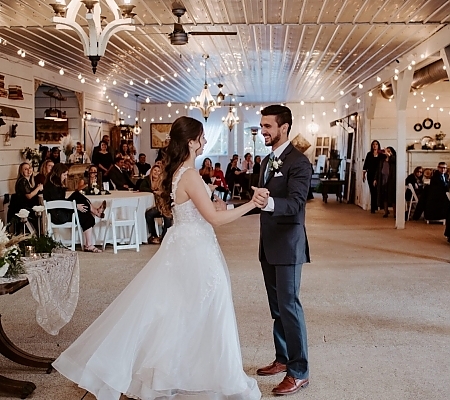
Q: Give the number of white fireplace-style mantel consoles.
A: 1